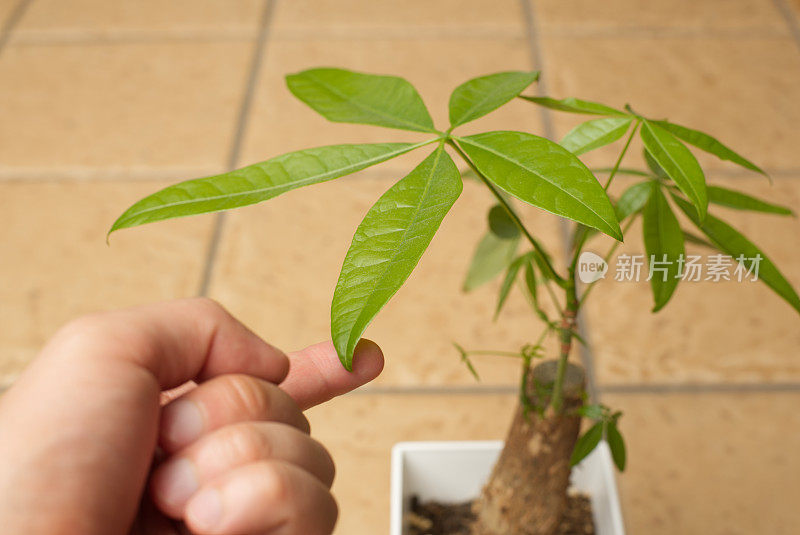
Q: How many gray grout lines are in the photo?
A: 7